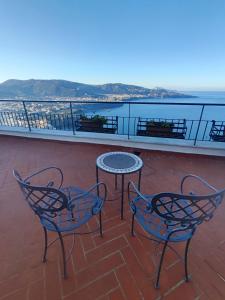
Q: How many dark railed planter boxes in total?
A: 3